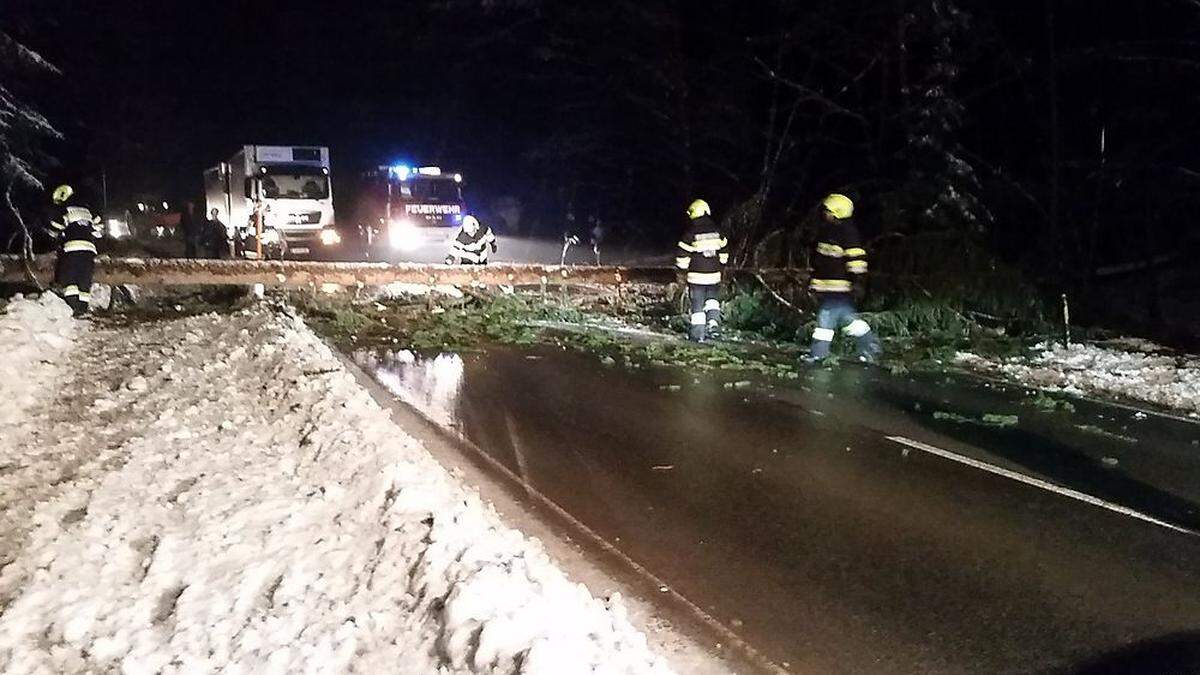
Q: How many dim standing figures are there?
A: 2